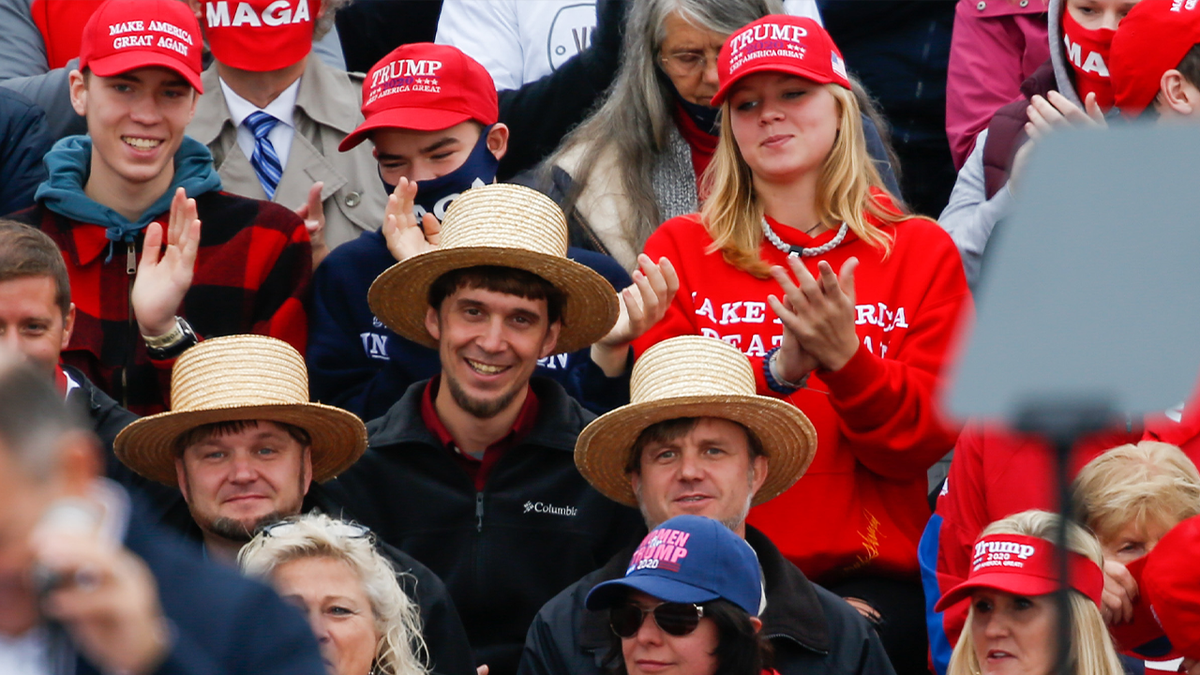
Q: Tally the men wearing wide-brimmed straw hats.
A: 3